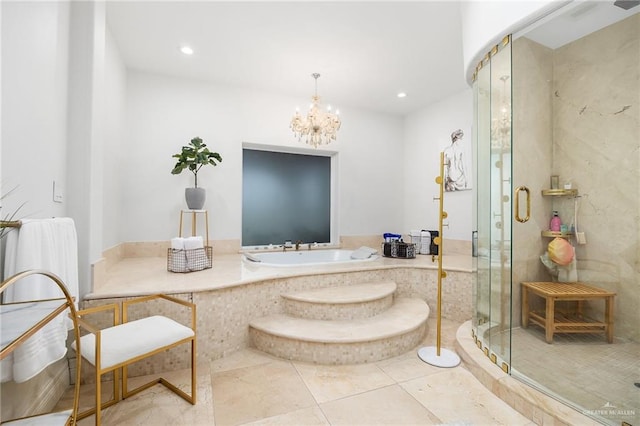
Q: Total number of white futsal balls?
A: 0